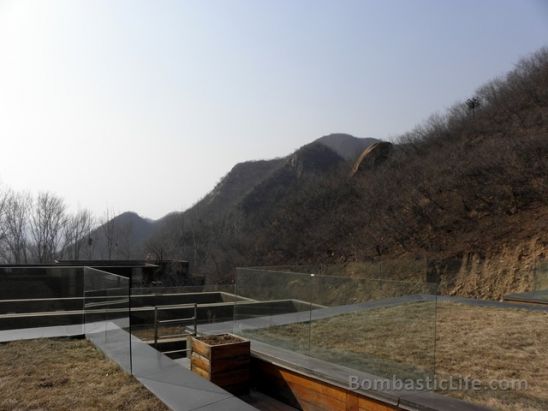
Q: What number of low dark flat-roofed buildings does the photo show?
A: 1